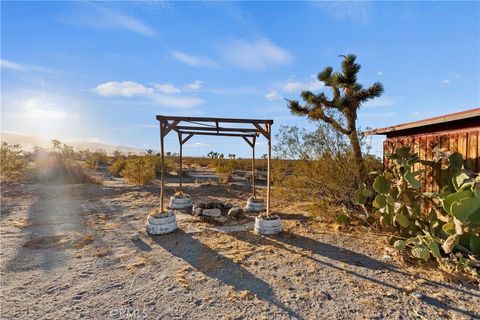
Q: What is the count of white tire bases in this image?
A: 4